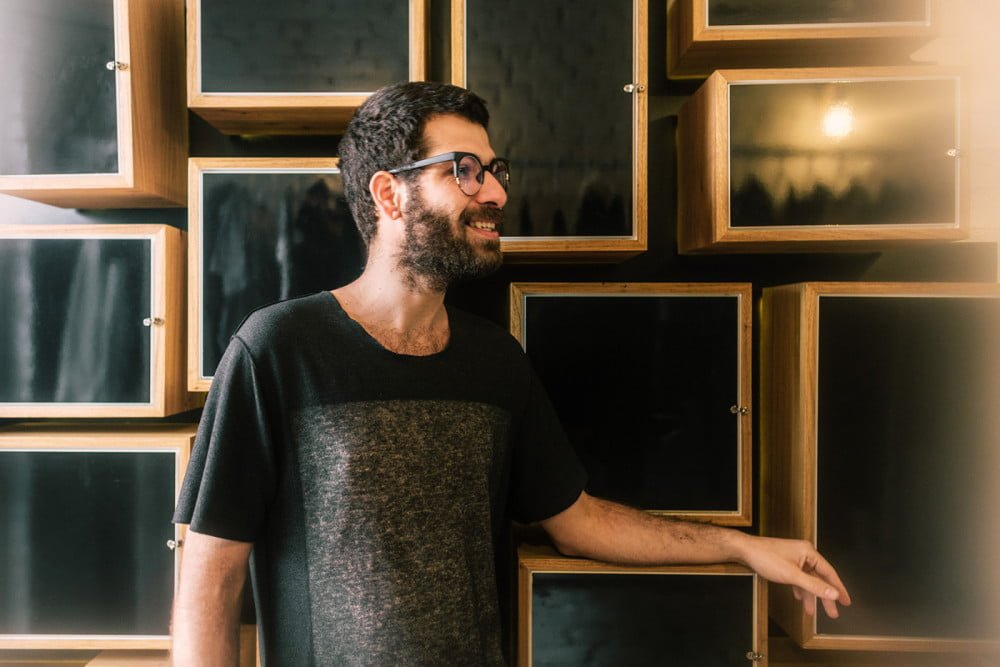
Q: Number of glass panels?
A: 11